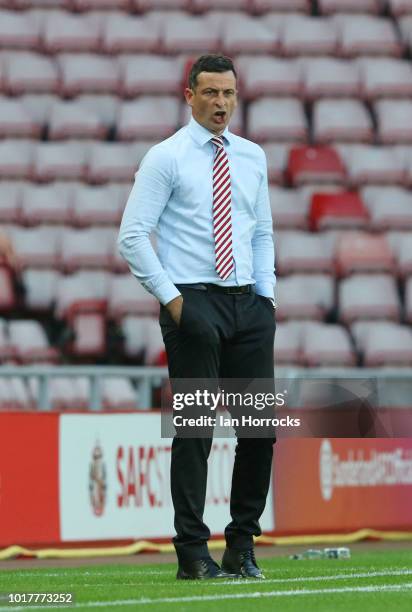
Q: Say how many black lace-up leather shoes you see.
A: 2